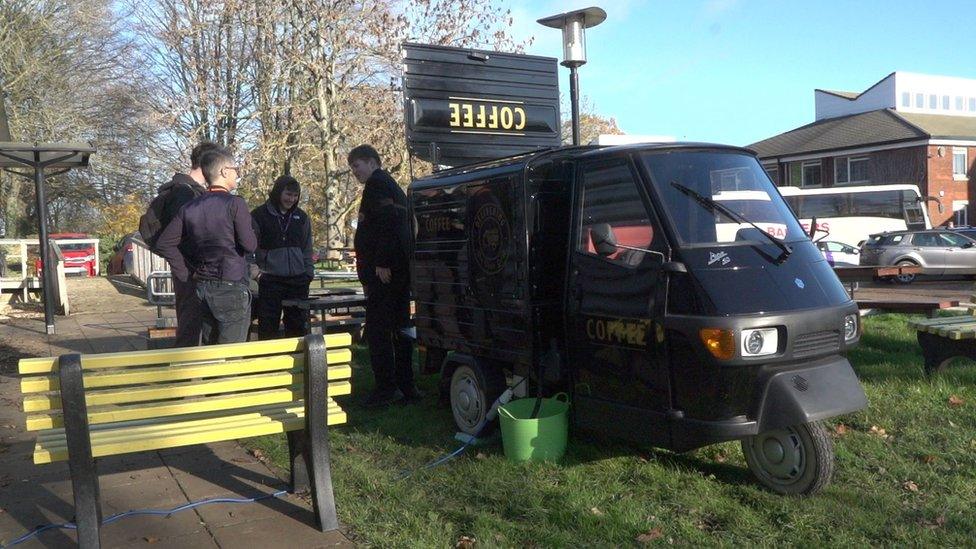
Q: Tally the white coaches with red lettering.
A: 1